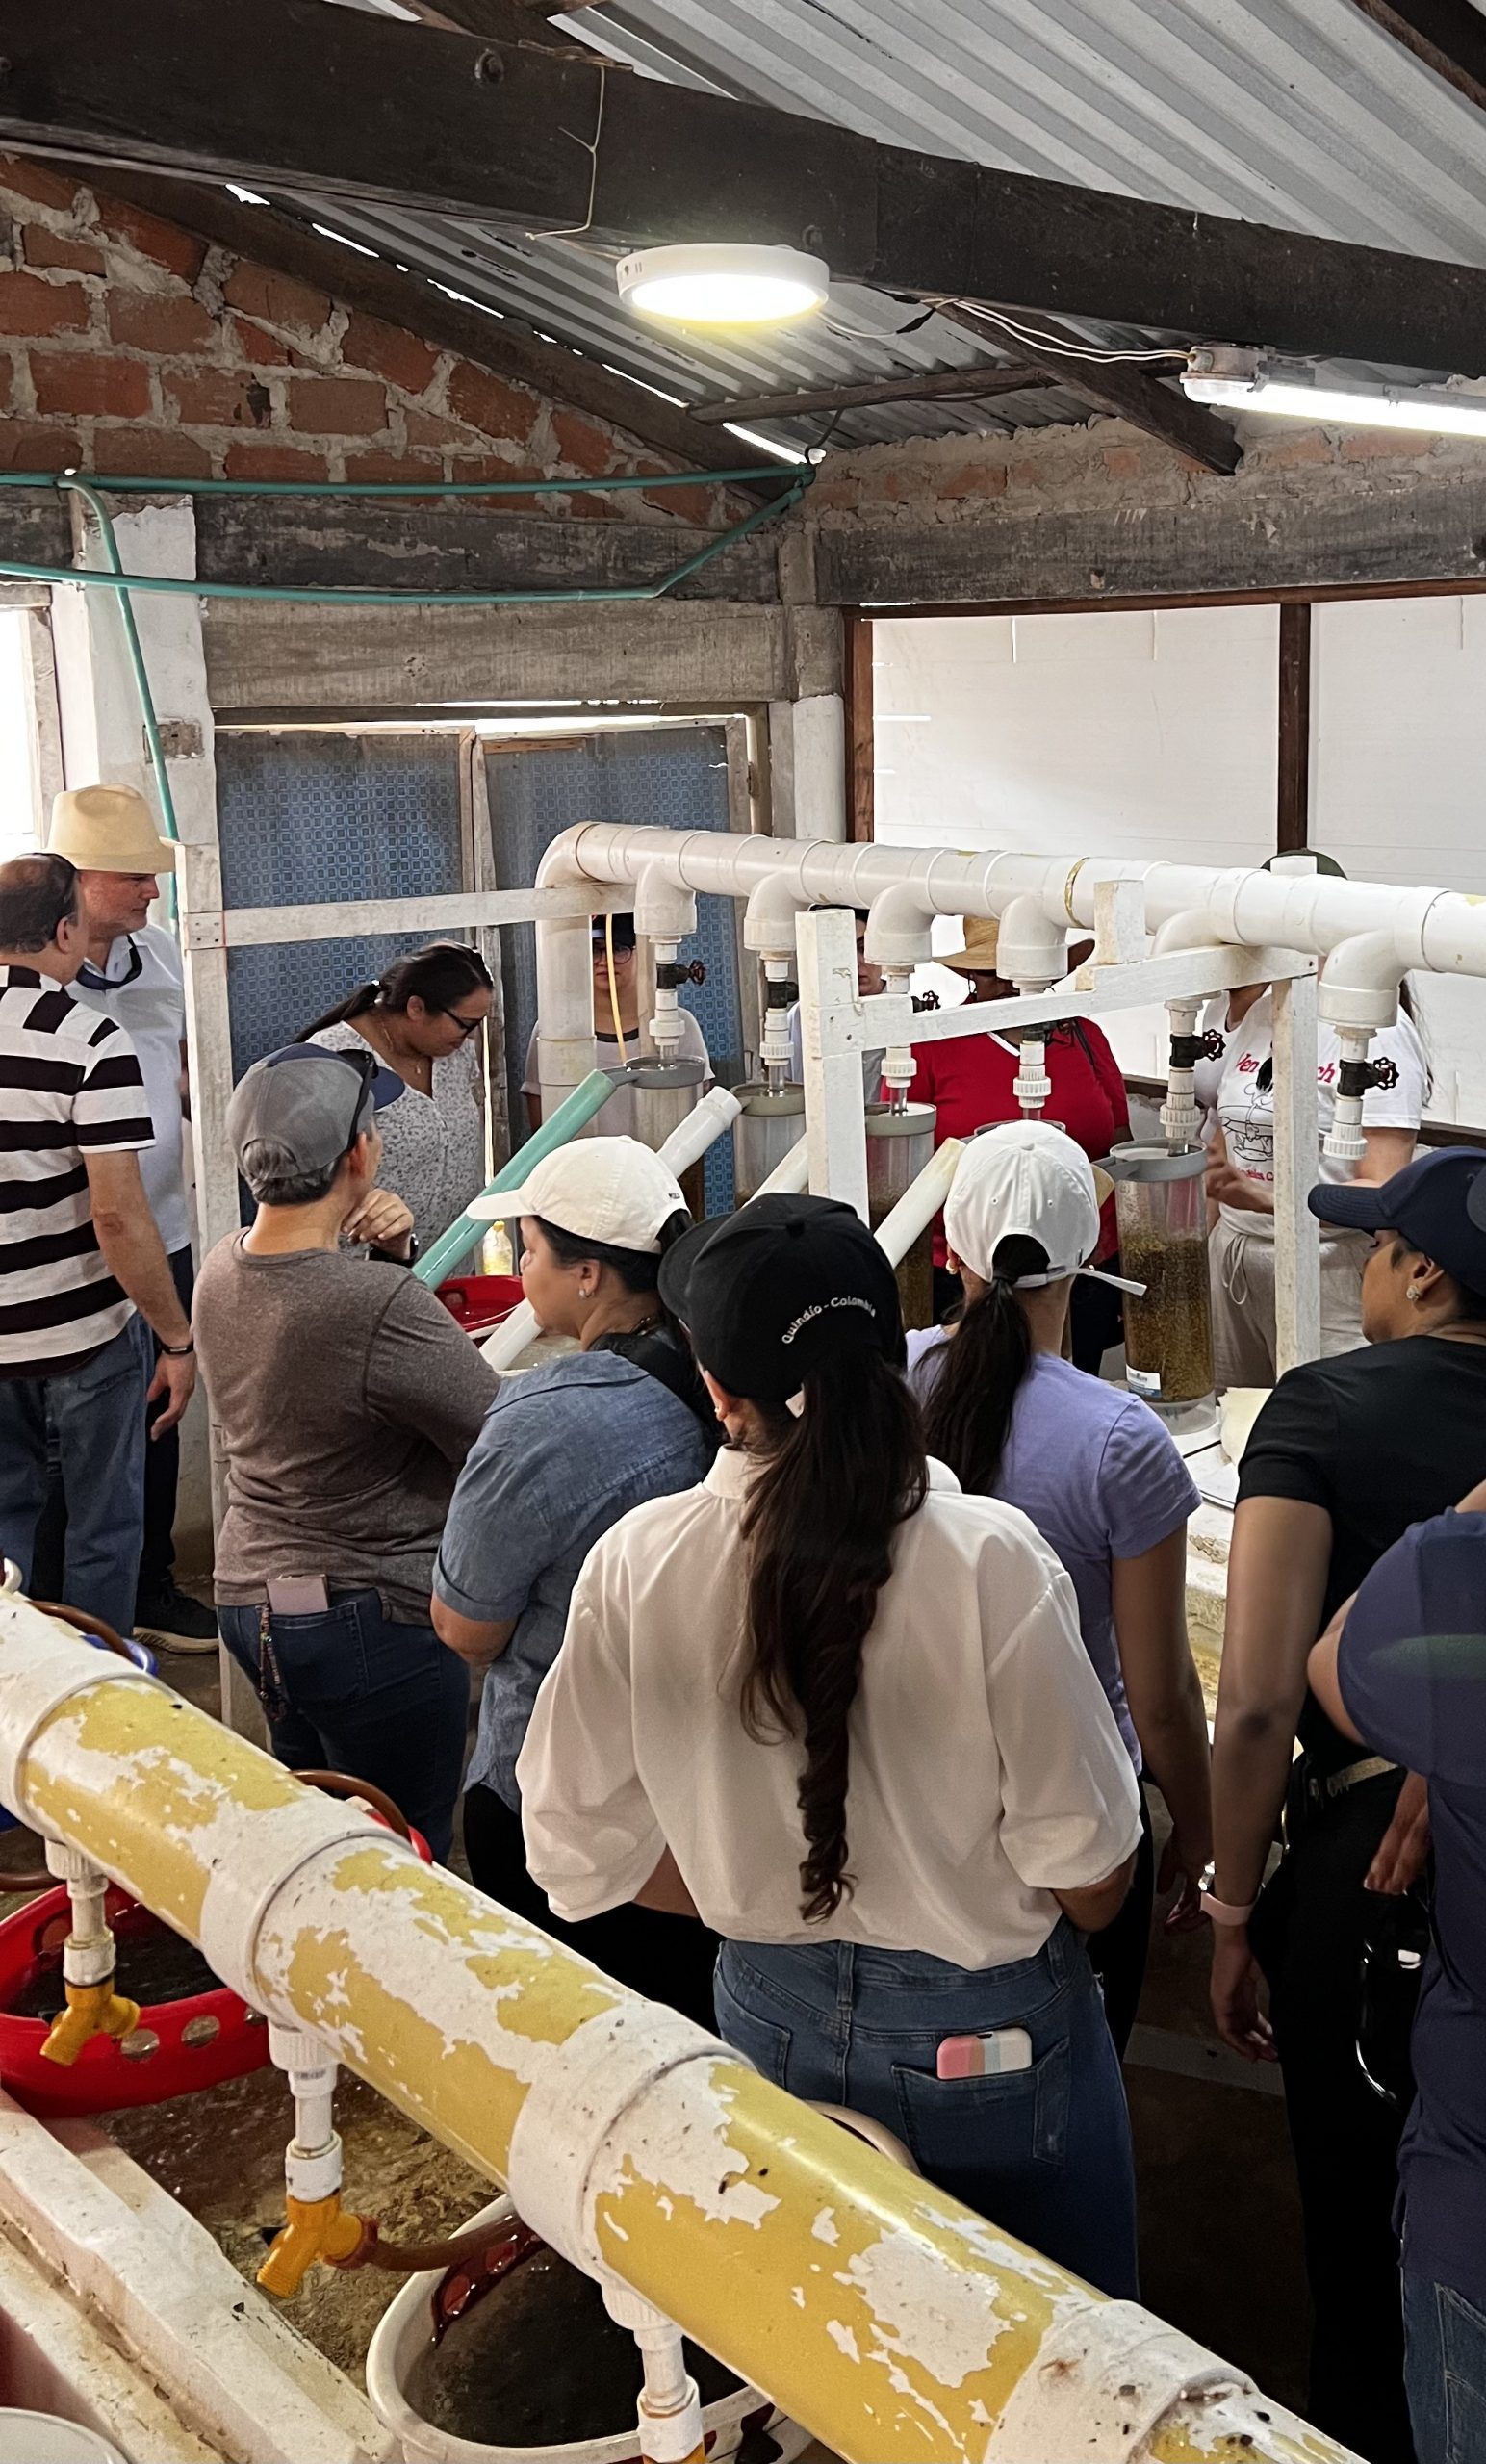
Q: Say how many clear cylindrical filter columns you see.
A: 5